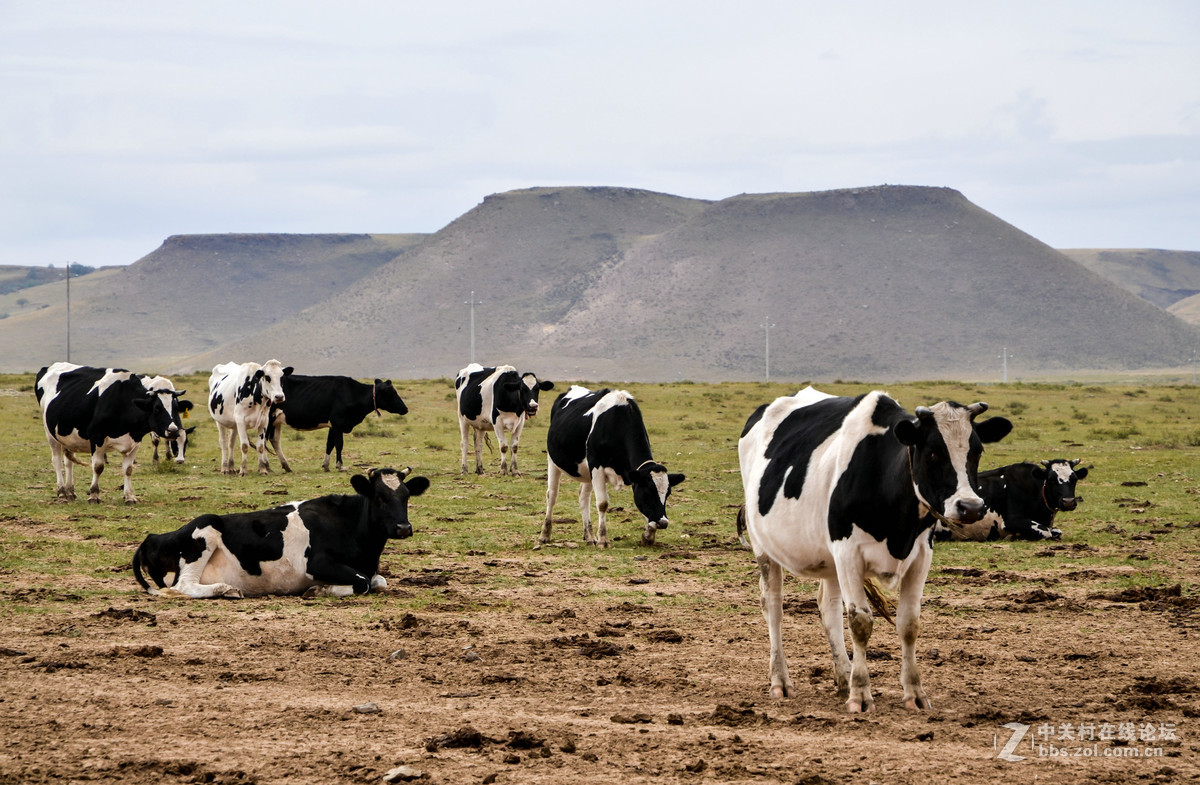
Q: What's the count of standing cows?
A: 7